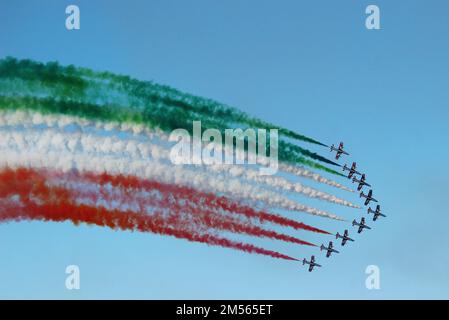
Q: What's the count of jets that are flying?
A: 9